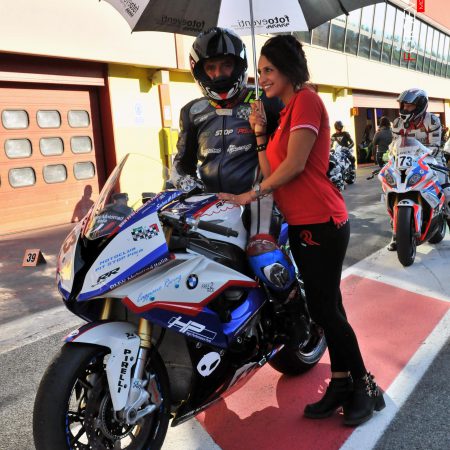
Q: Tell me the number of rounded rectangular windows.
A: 9